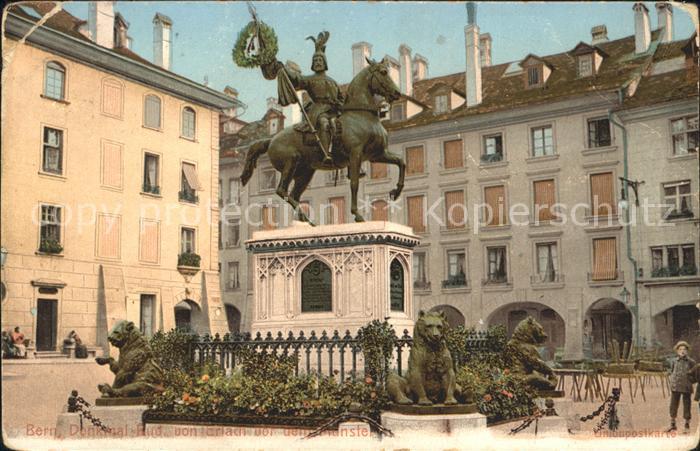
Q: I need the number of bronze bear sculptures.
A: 3